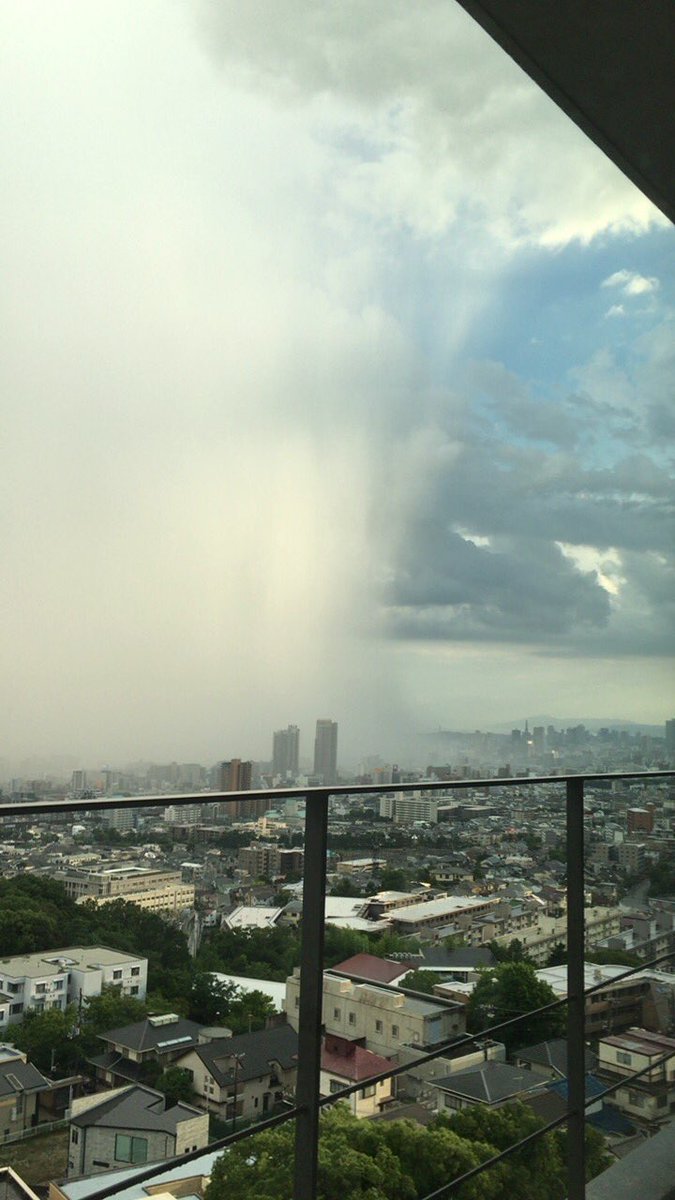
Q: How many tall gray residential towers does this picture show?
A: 2